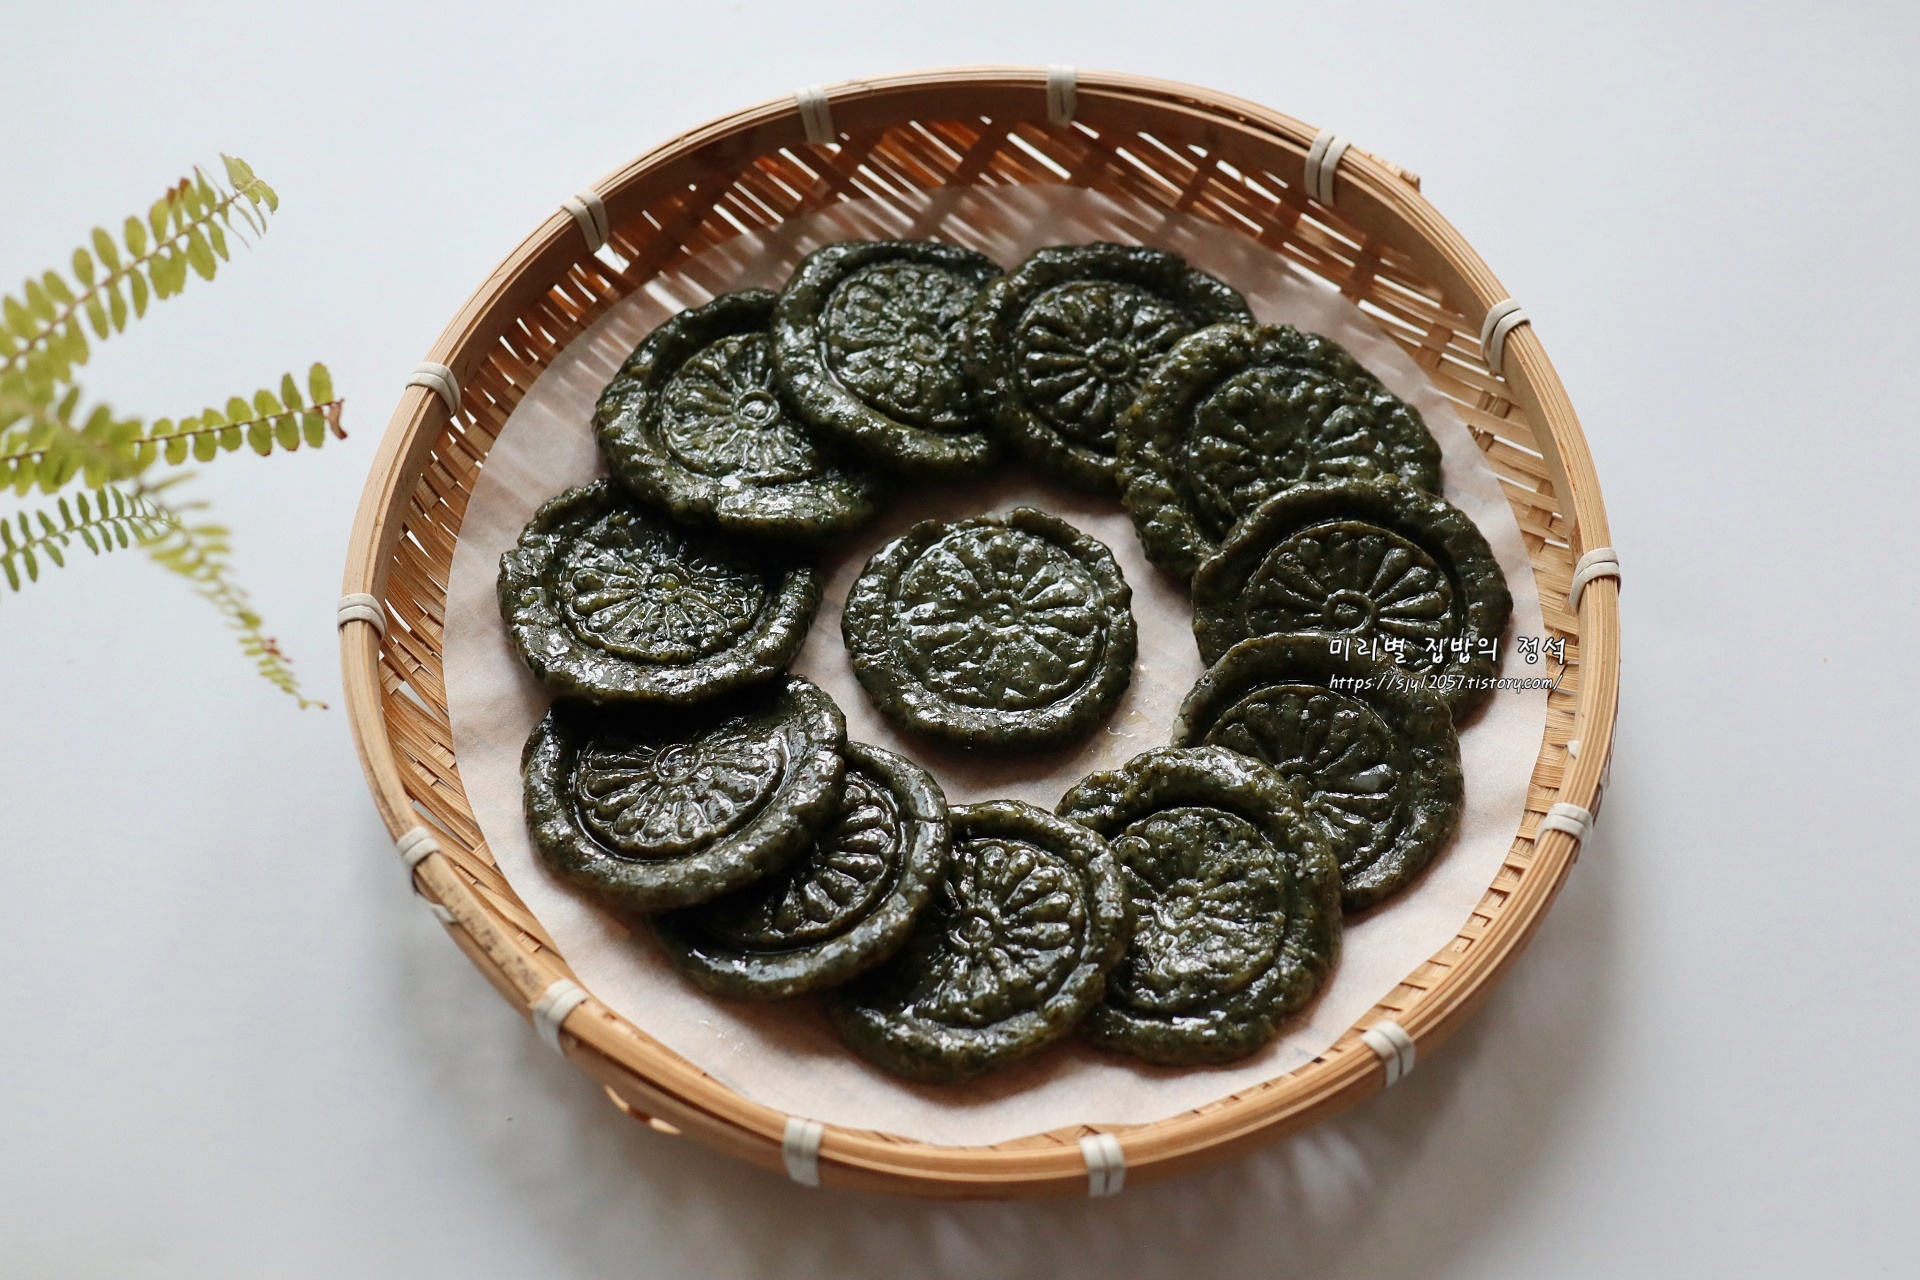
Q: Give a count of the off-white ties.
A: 14